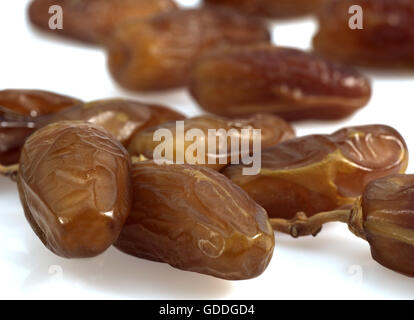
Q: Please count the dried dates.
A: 12